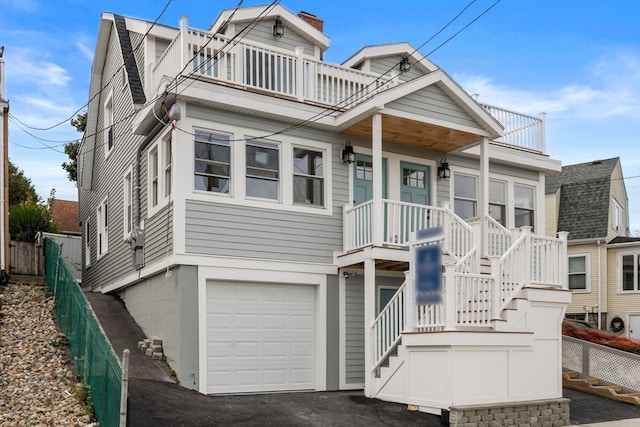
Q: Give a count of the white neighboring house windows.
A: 3